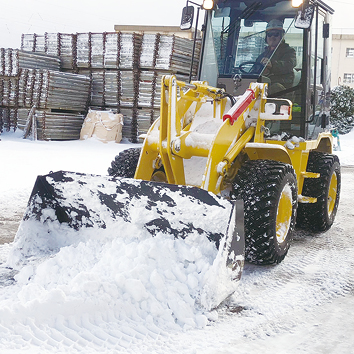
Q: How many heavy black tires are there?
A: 3